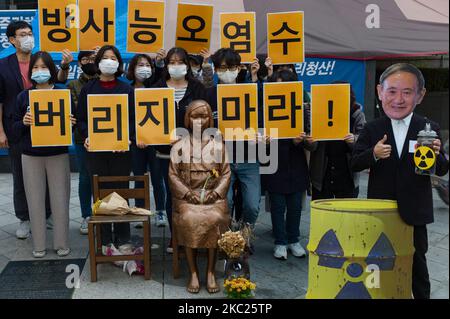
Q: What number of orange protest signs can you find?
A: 12